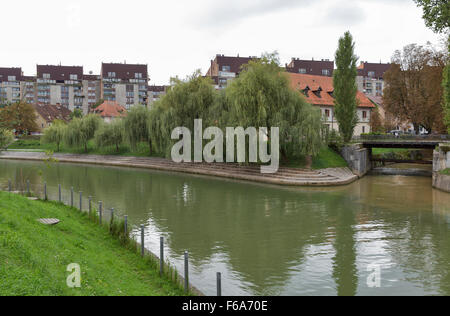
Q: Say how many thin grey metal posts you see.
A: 14